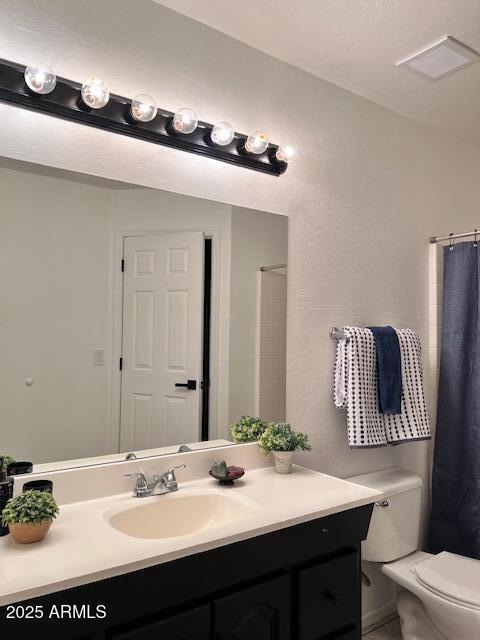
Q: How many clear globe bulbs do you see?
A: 7